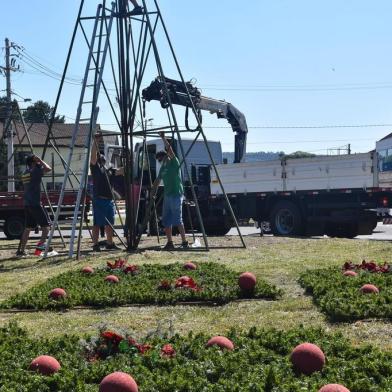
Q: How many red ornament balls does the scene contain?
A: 12